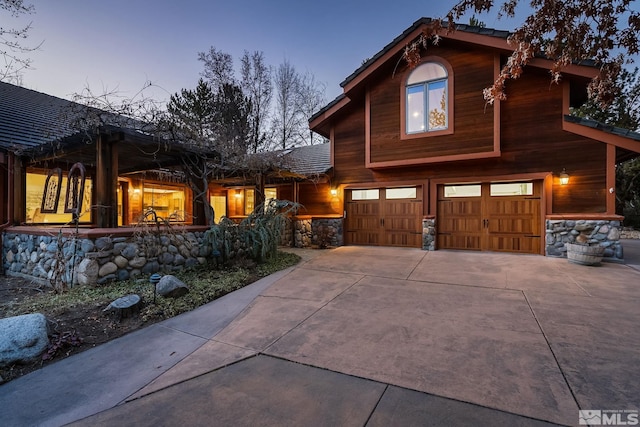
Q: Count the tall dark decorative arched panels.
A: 2